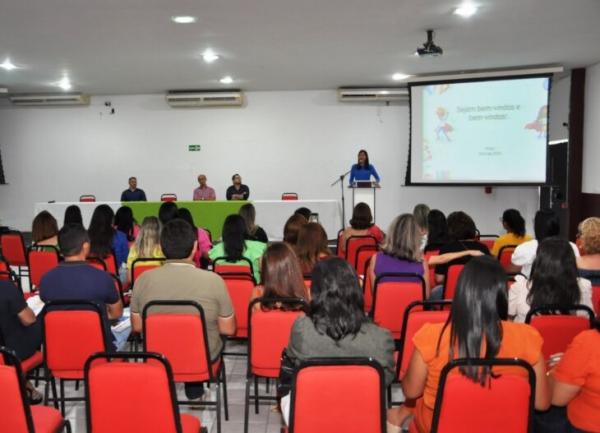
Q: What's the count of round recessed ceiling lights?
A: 7